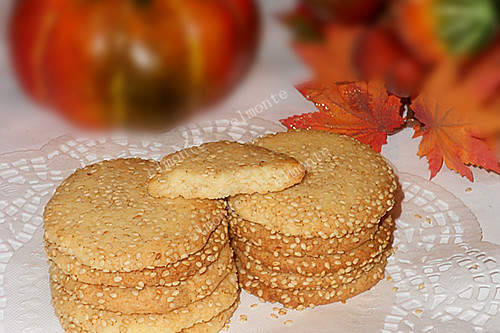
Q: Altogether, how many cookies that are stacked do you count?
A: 11